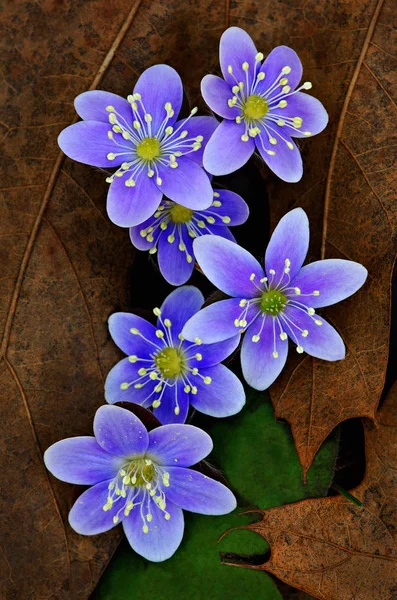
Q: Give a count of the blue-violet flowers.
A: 6